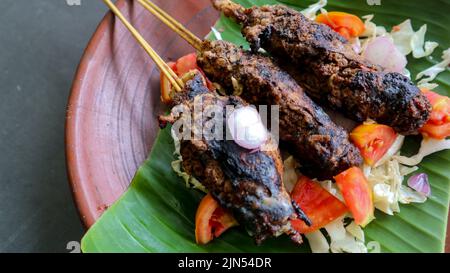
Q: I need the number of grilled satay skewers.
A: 3